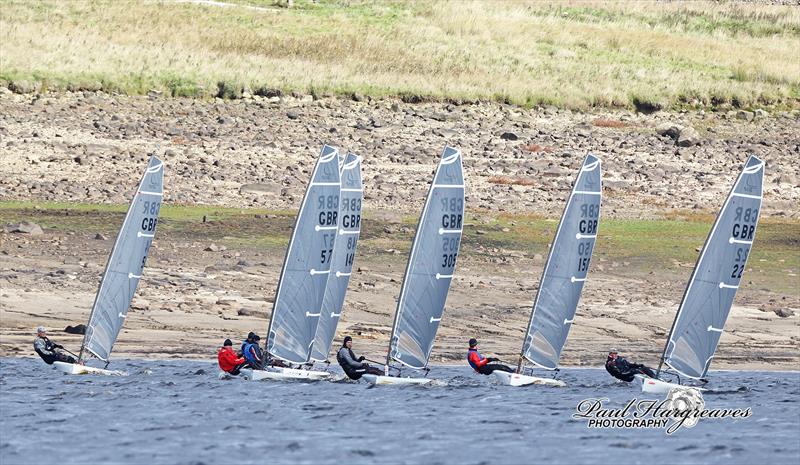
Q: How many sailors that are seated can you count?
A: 7